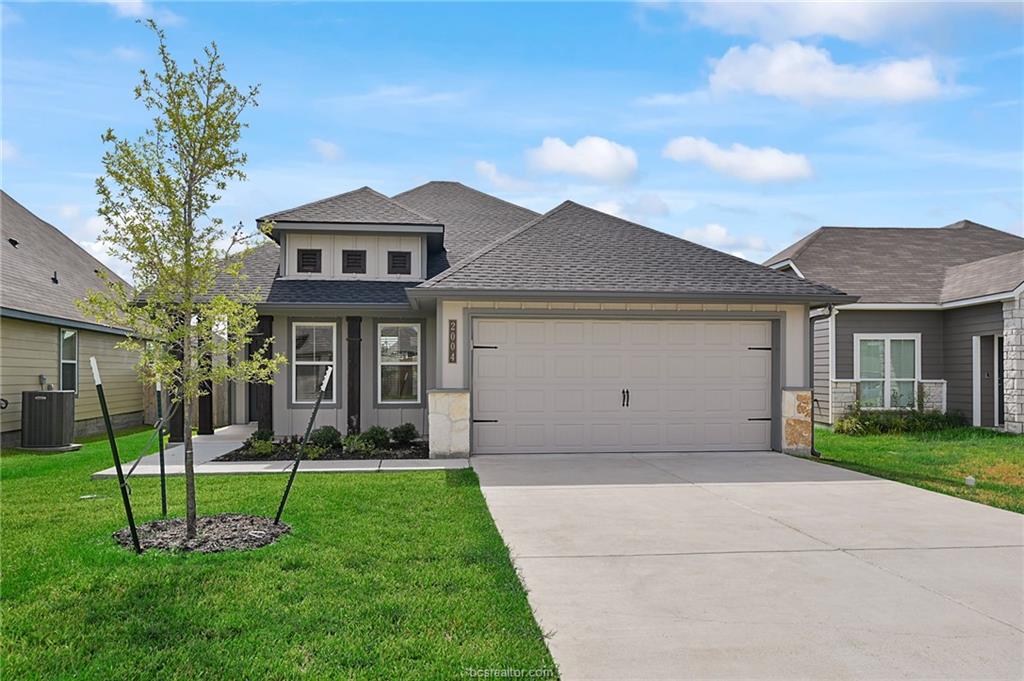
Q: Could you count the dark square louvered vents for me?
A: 3